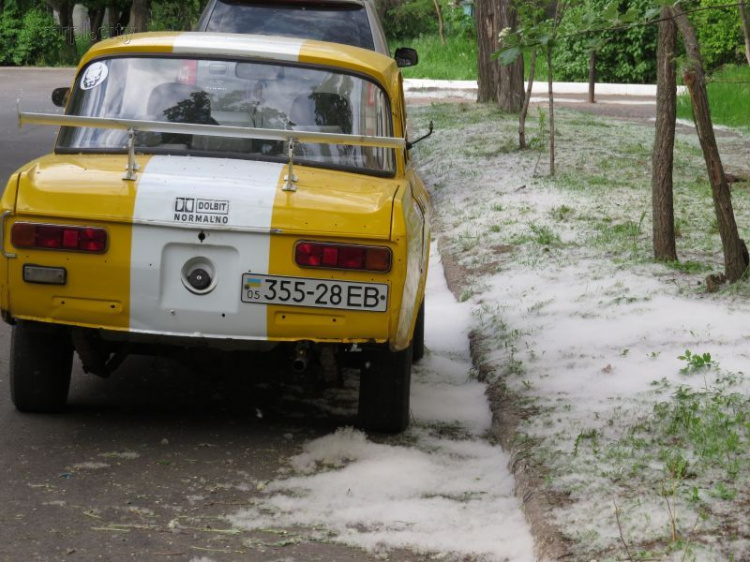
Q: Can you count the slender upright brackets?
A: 2